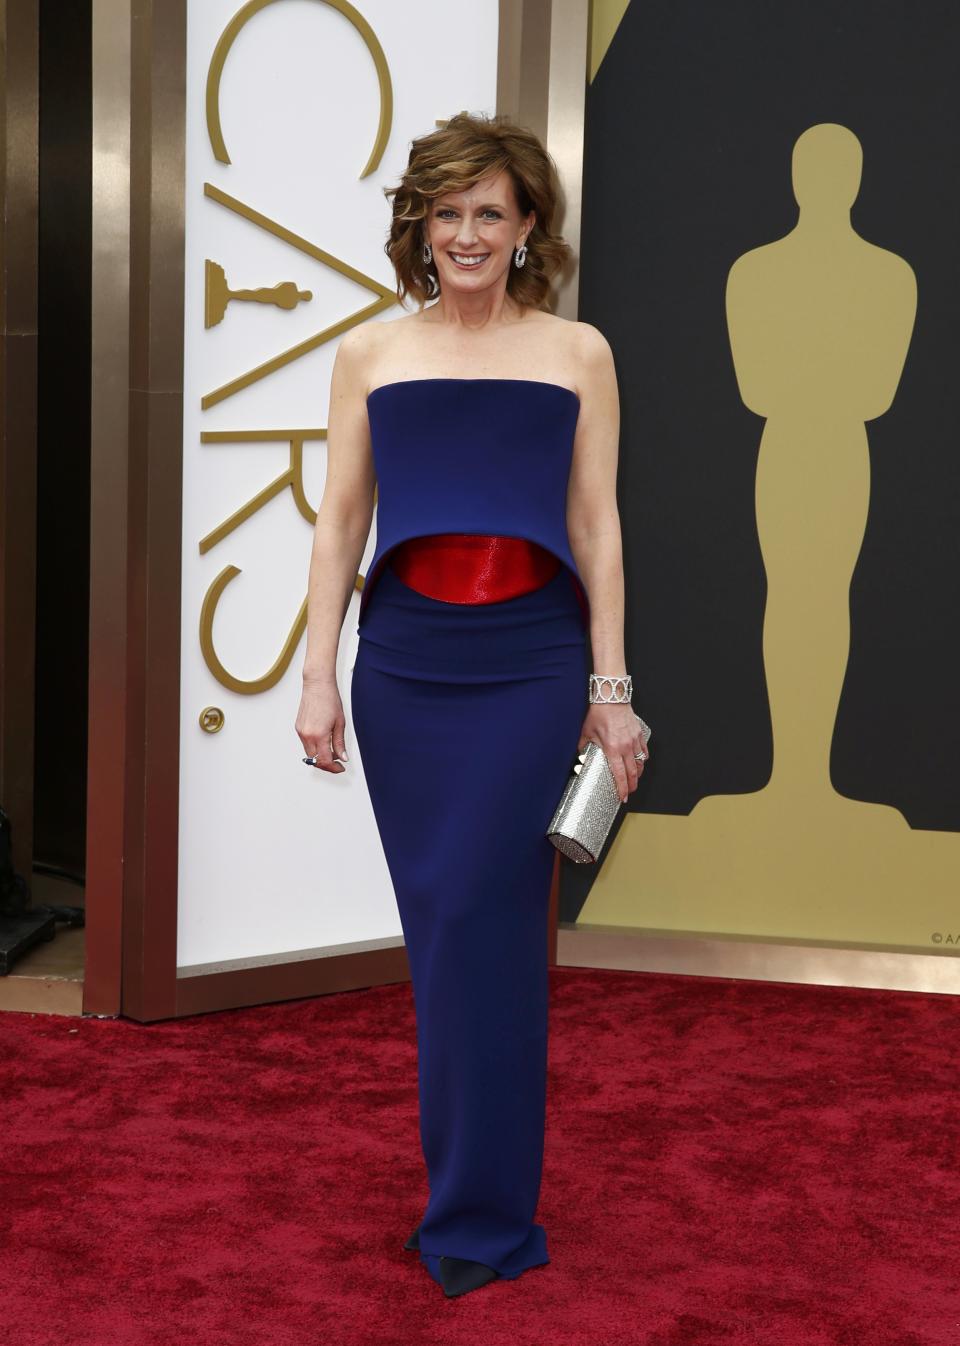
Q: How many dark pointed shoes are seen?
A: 2